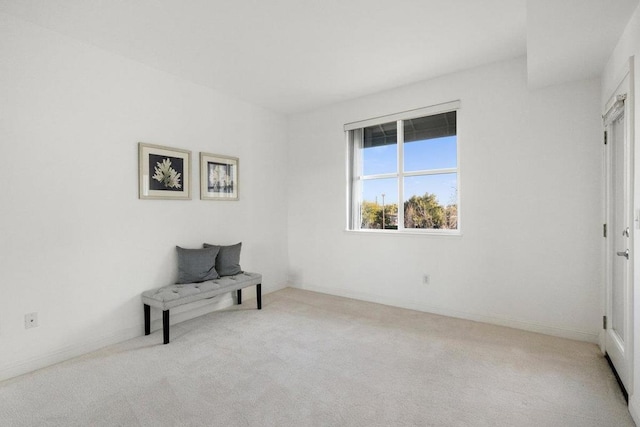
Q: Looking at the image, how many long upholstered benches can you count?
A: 1